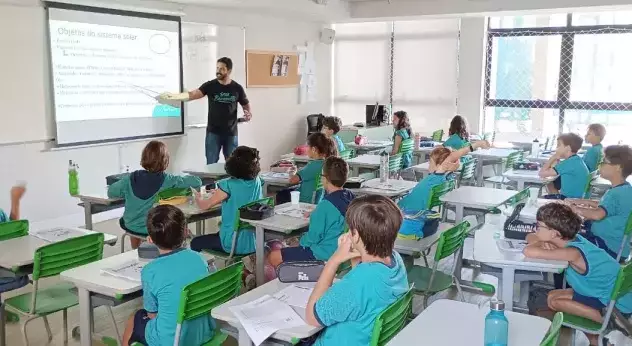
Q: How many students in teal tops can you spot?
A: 15